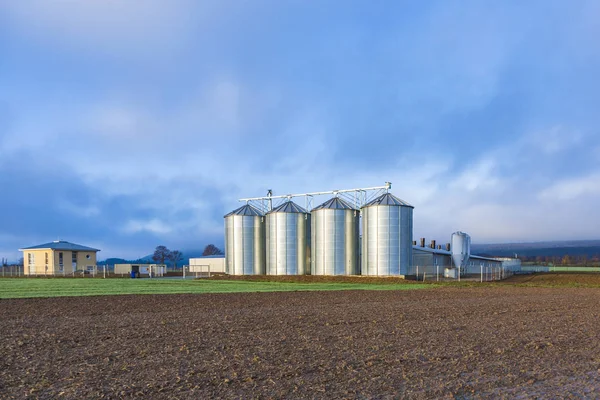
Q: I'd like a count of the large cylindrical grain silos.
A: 4